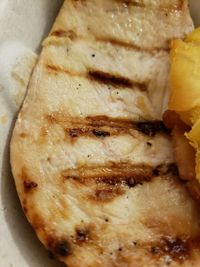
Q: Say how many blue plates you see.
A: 0